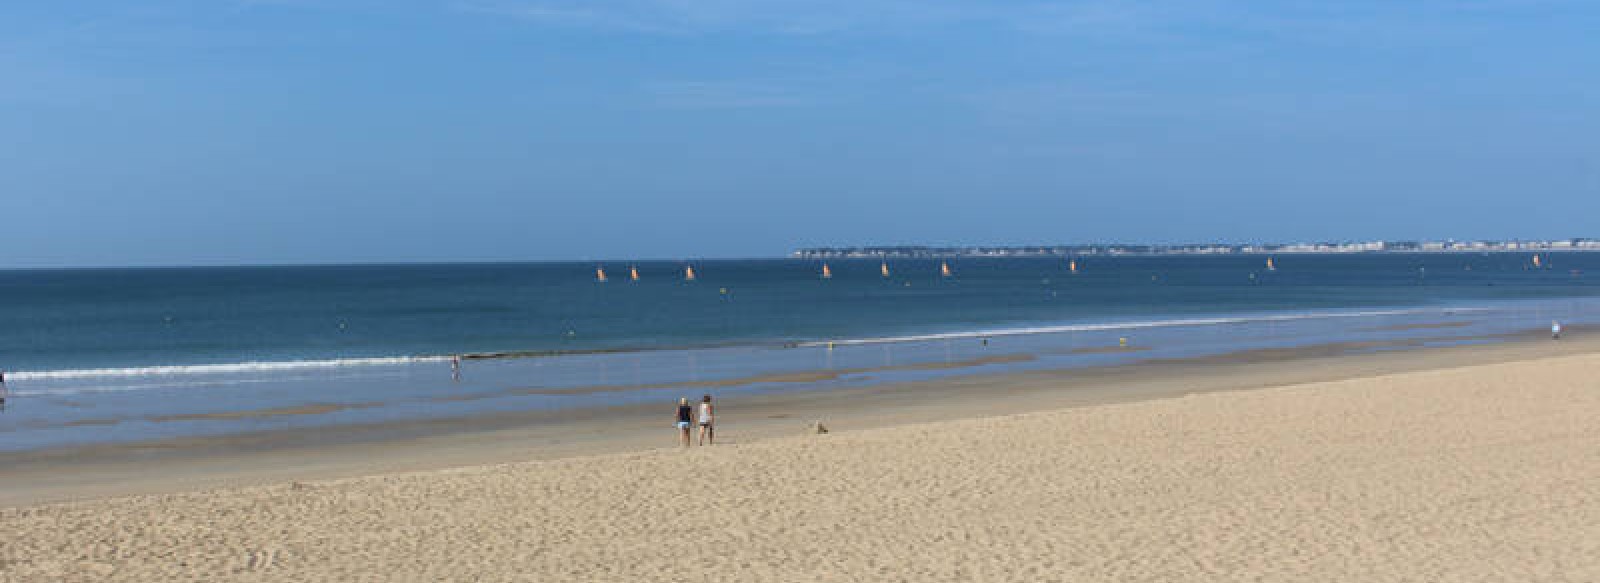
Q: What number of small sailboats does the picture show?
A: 9